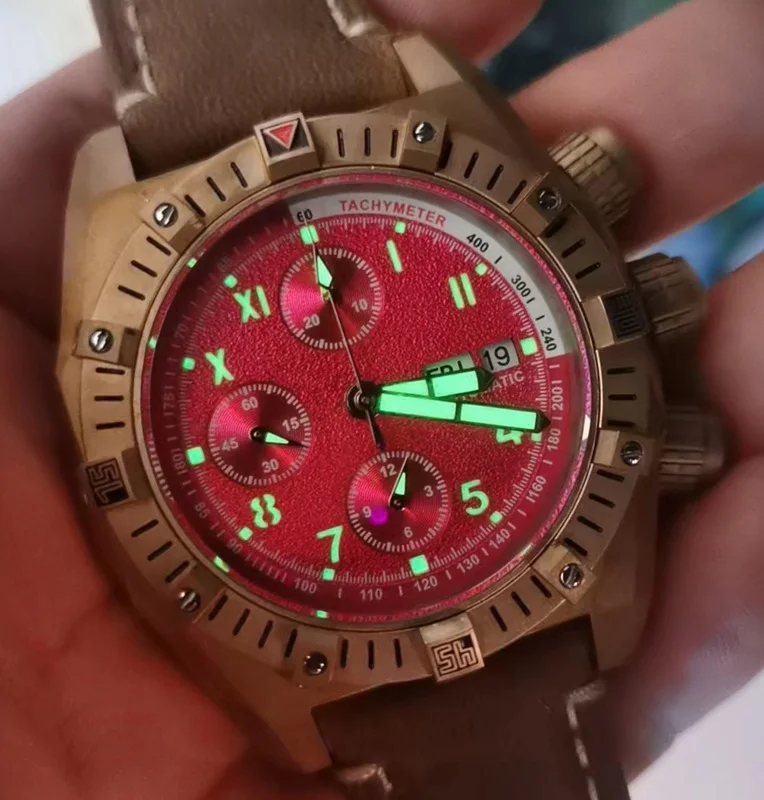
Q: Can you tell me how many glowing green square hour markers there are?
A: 12